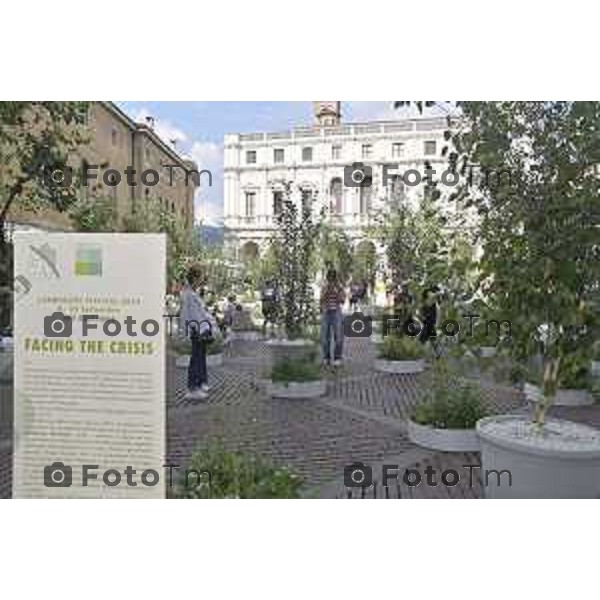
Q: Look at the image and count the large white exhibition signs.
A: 1